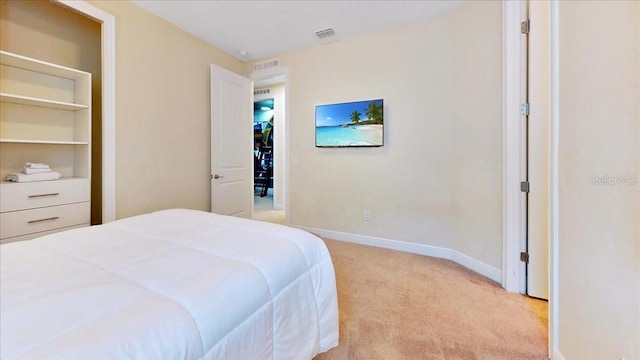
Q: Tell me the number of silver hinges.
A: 4